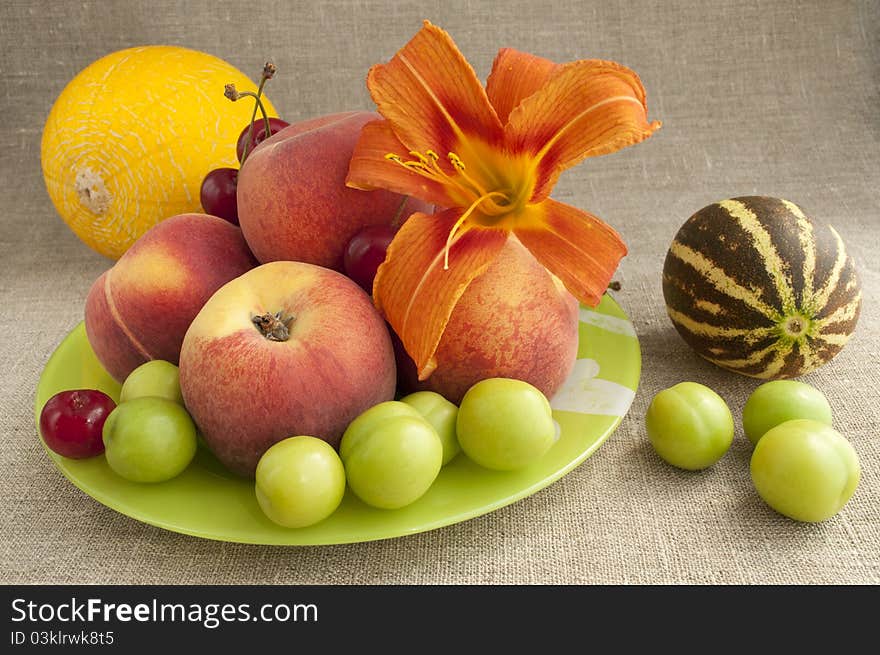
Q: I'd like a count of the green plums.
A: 9